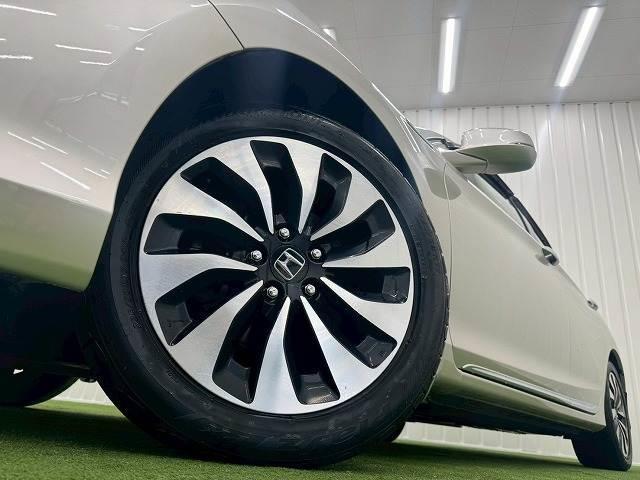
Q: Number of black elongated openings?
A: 10